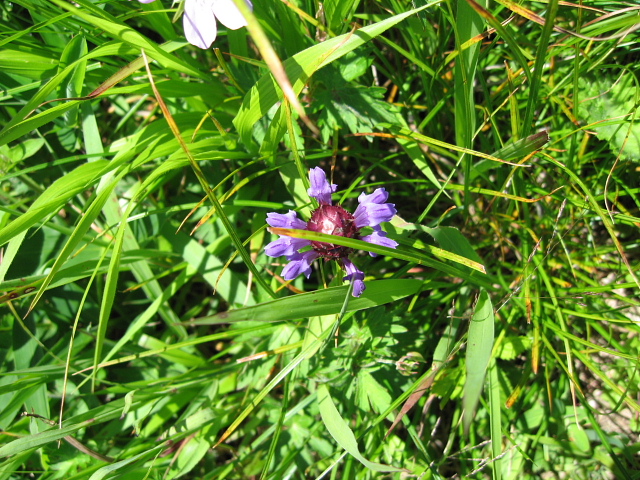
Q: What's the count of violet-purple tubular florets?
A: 8